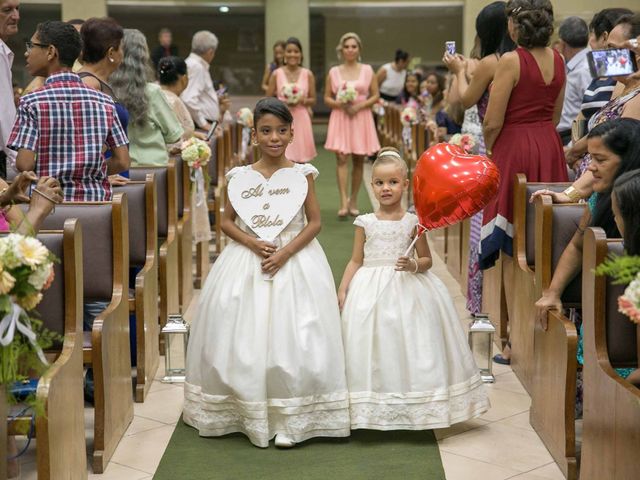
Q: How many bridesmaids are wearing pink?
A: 2